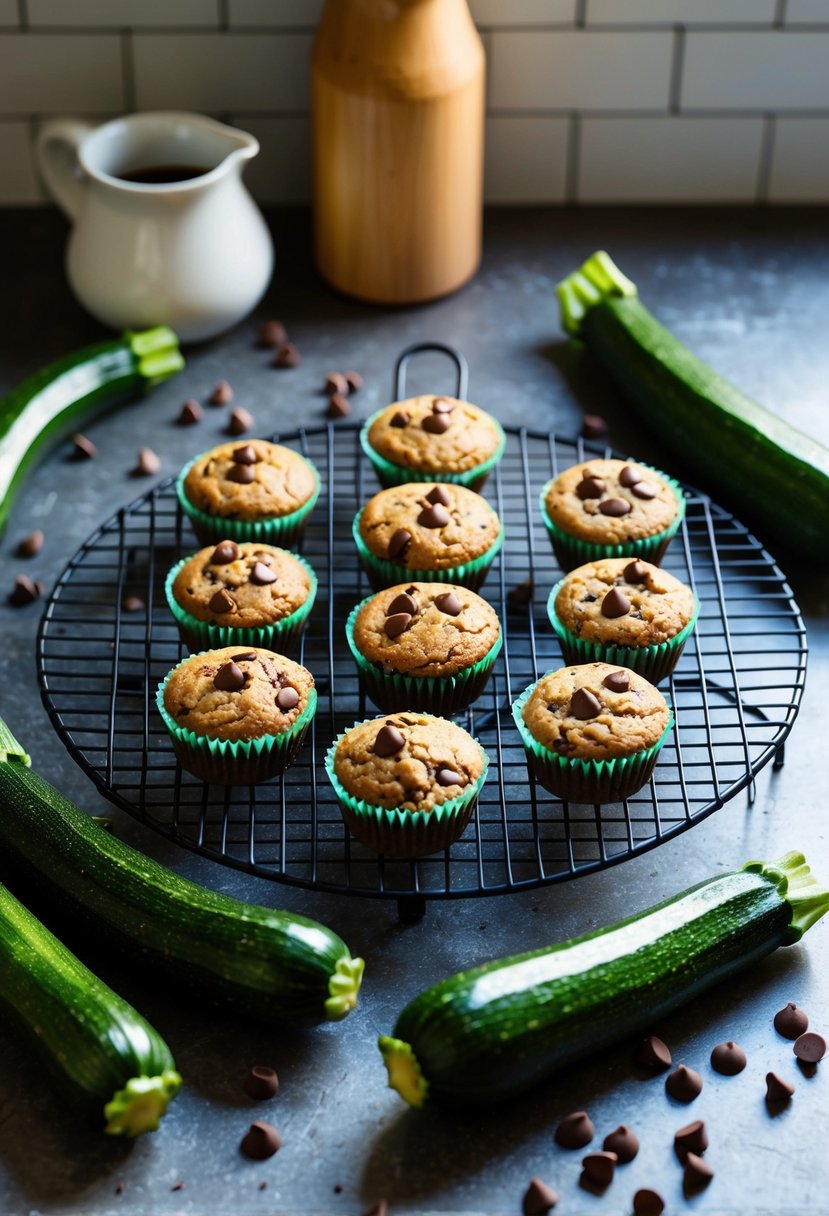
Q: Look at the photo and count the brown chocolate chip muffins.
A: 10